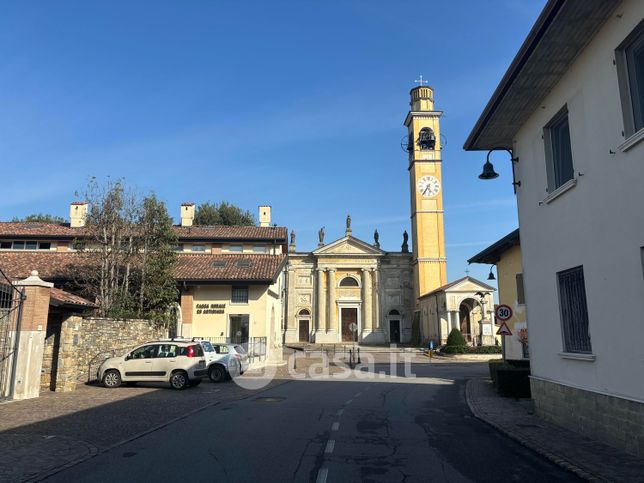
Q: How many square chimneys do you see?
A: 3